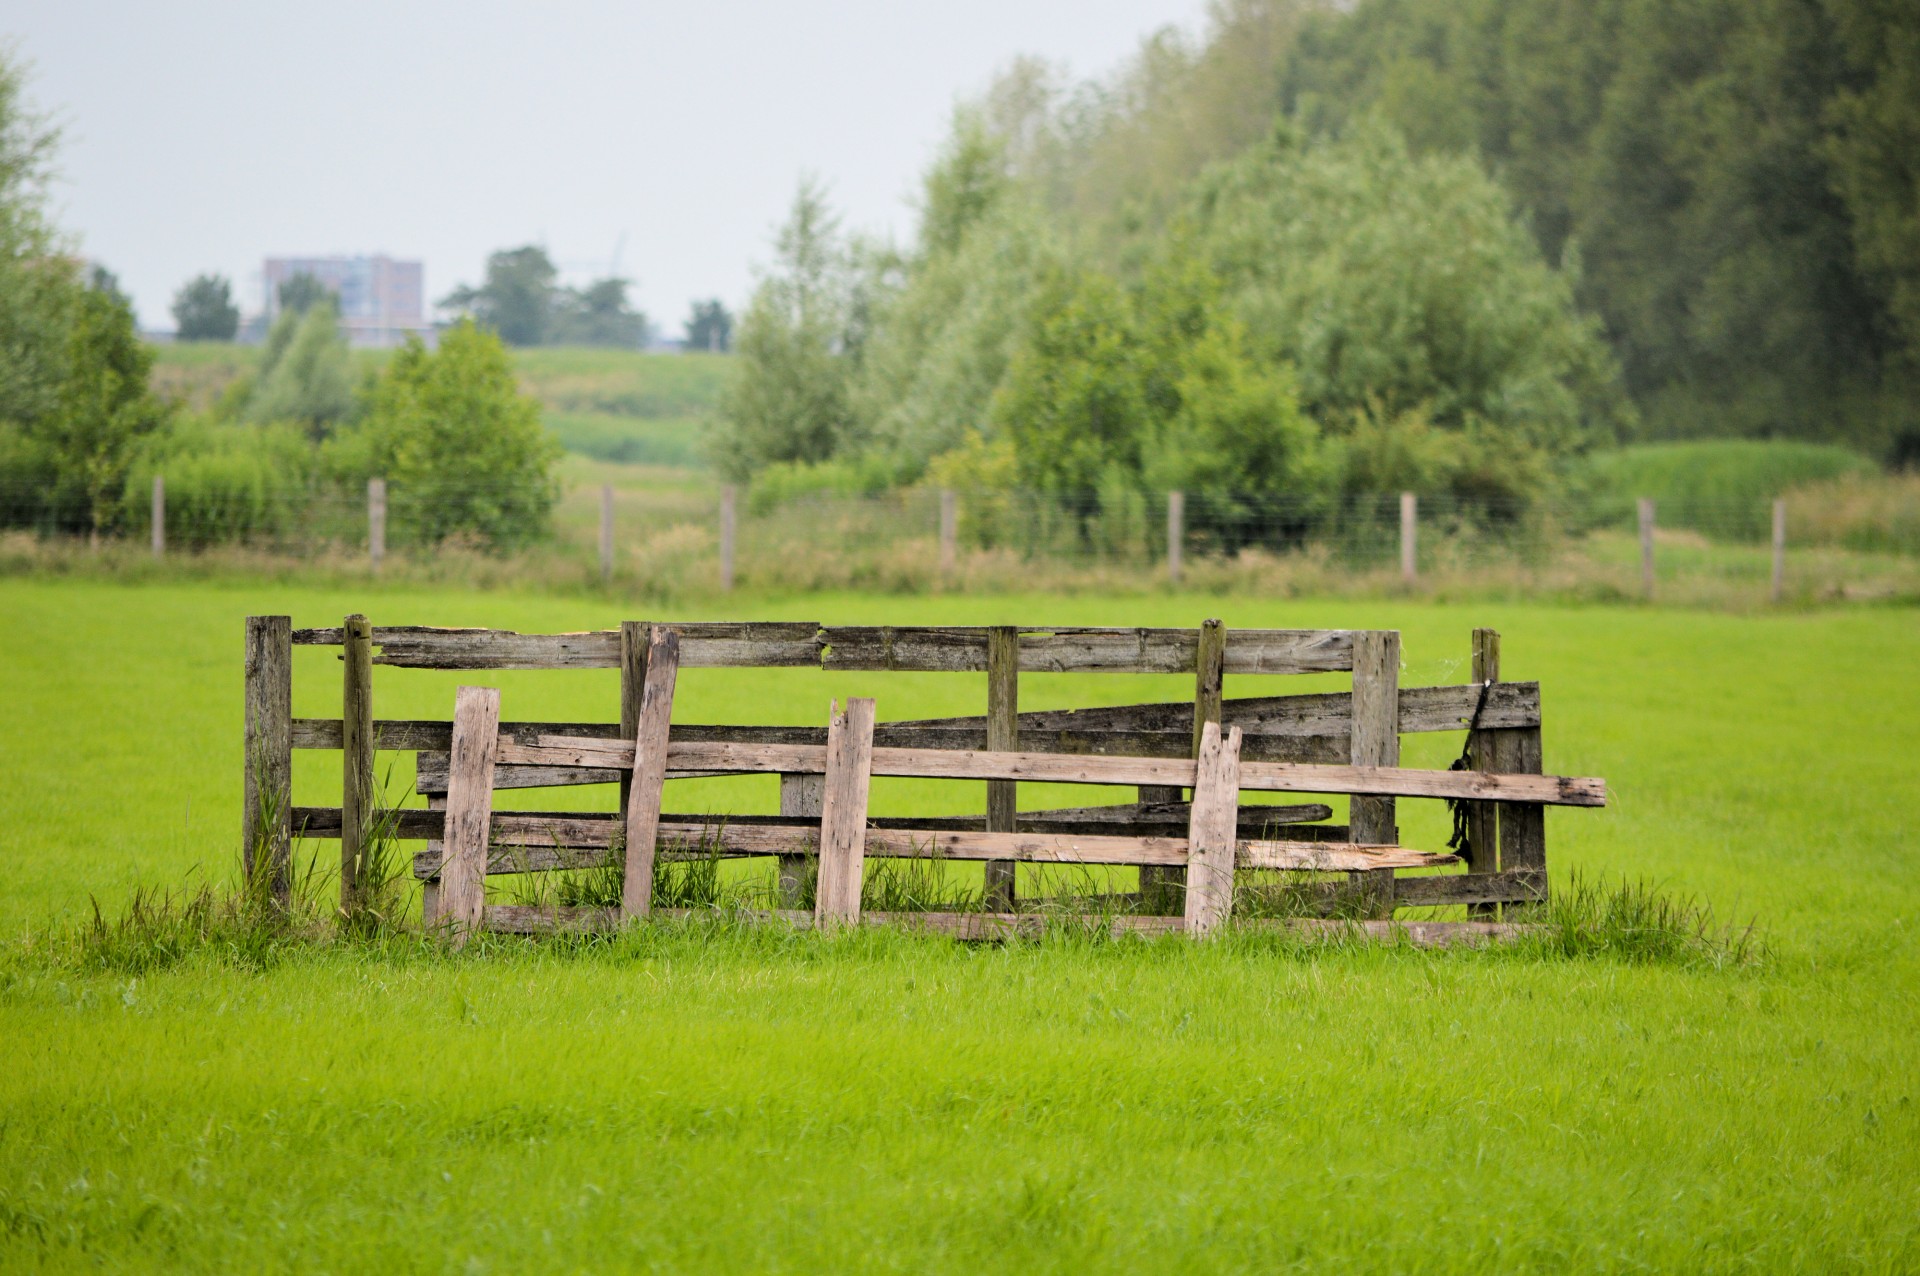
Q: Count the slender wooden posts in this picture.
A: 9